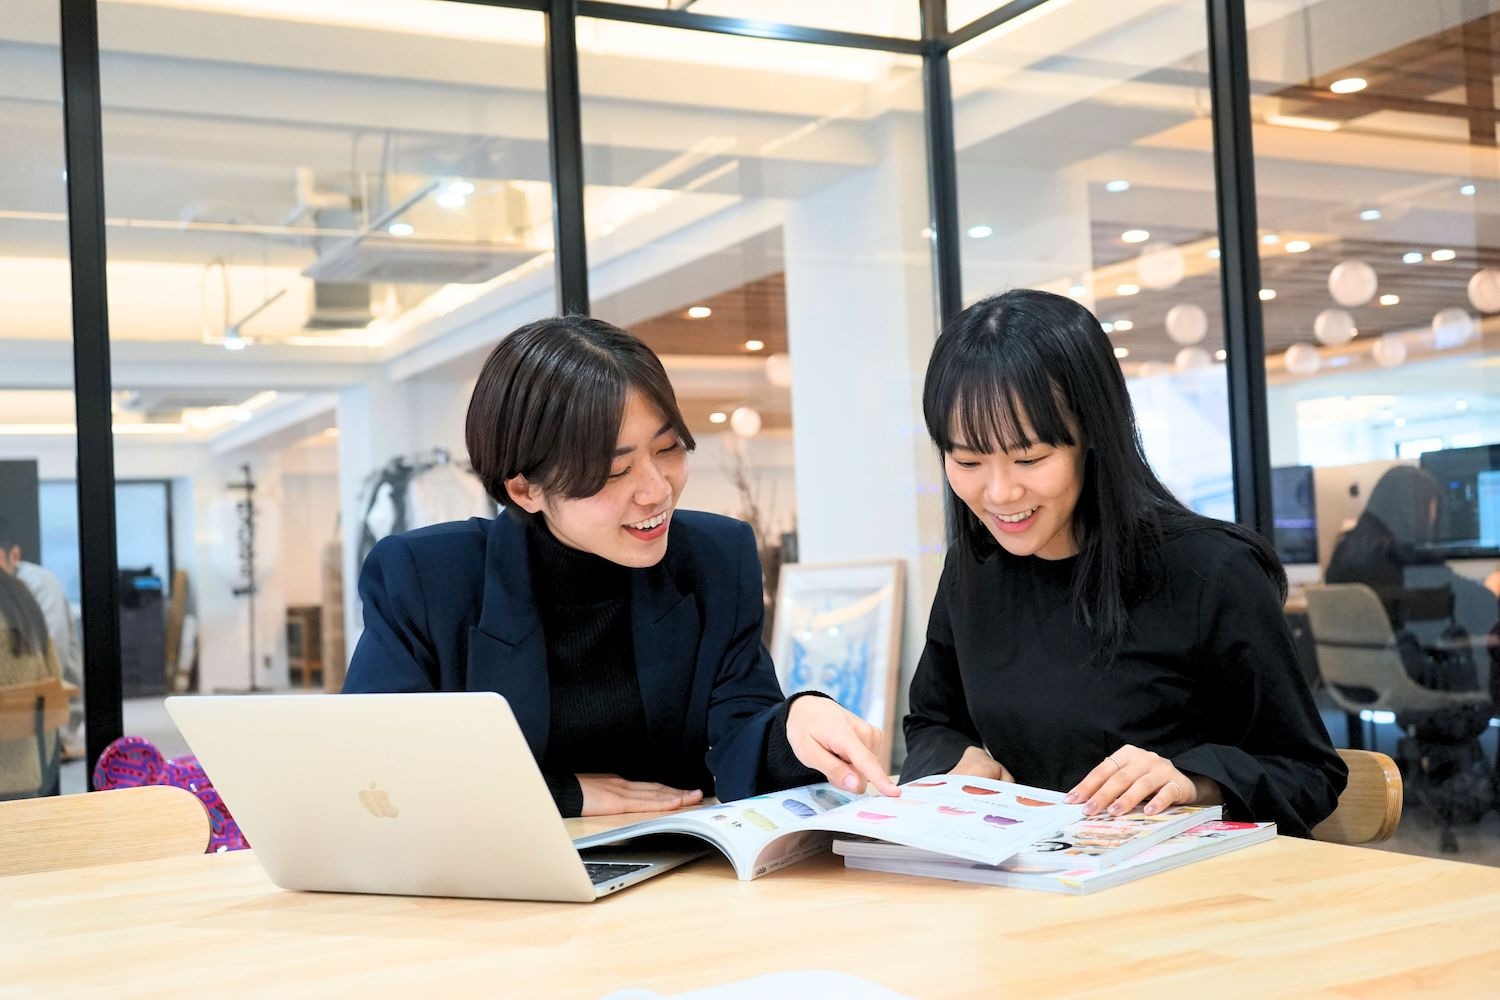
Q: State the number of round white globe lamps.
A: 11